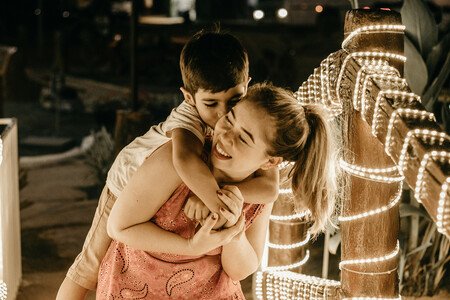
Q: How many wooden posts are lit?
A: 2